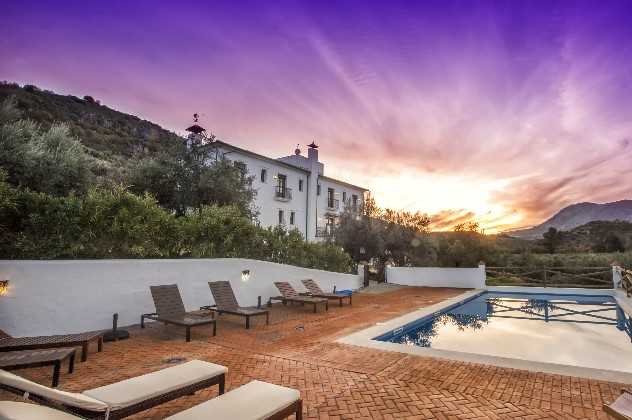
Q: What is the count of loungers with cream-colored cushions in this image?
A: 2